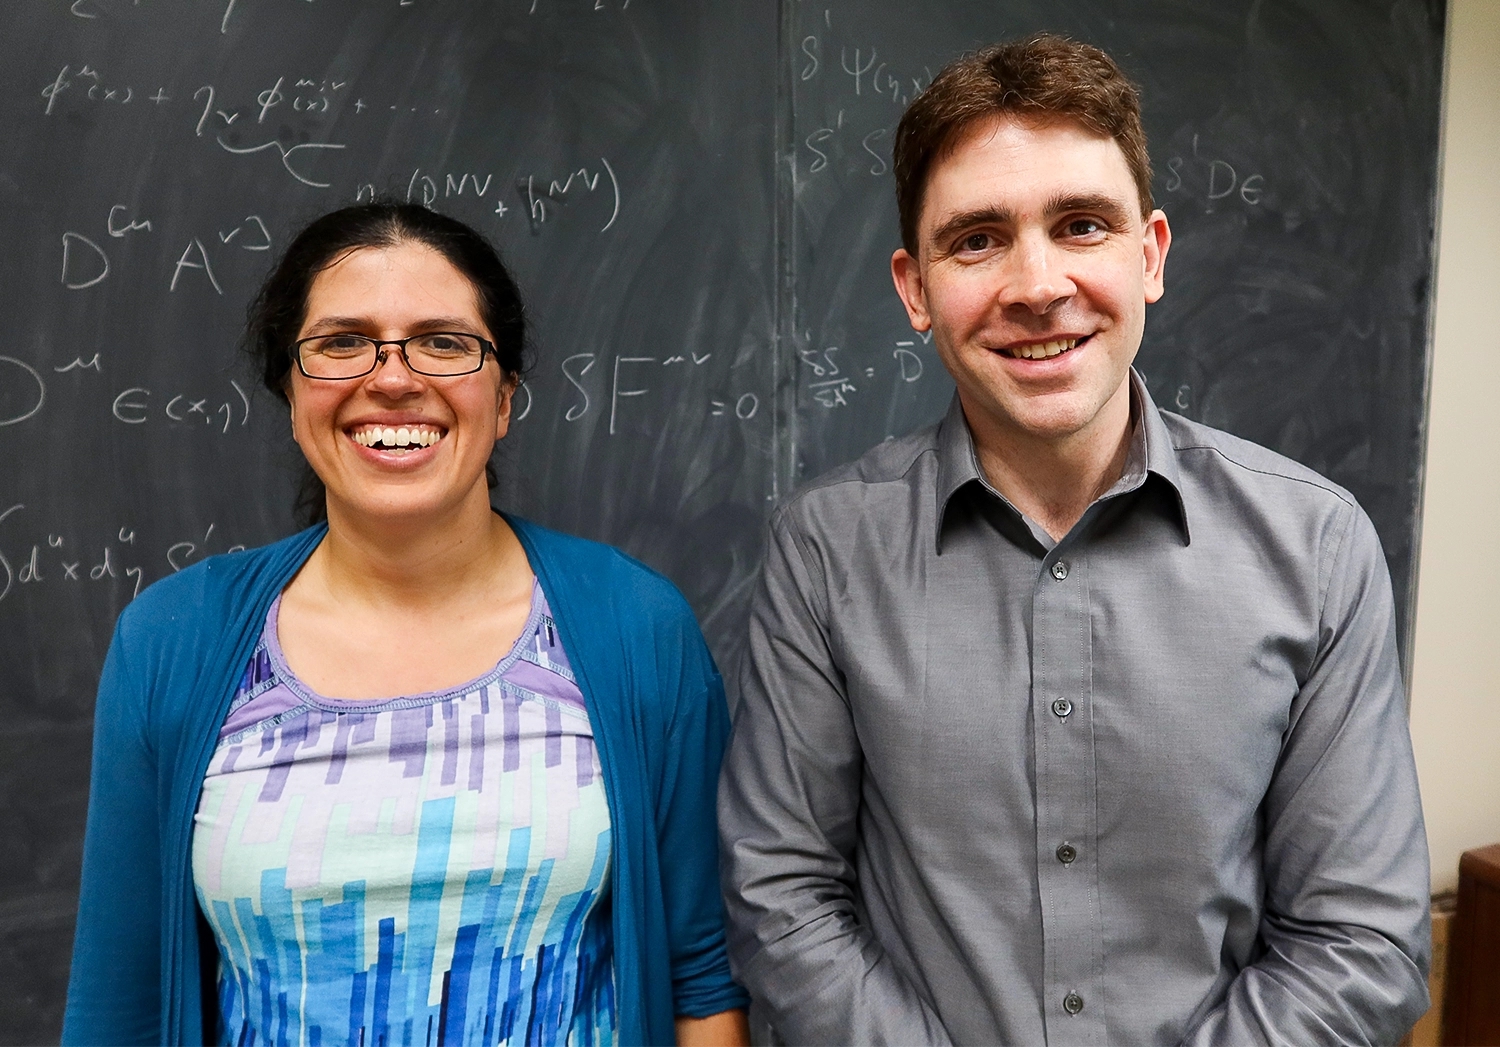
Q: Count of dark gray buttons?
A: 4